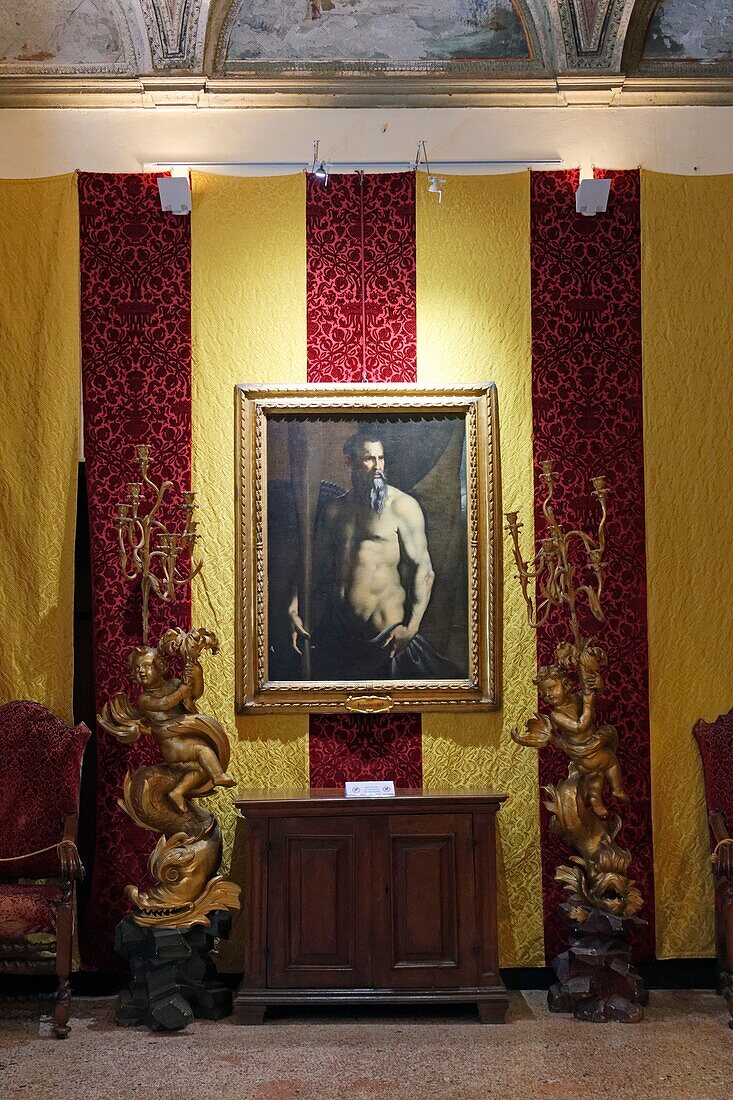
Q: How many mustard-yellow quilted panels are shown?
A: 4